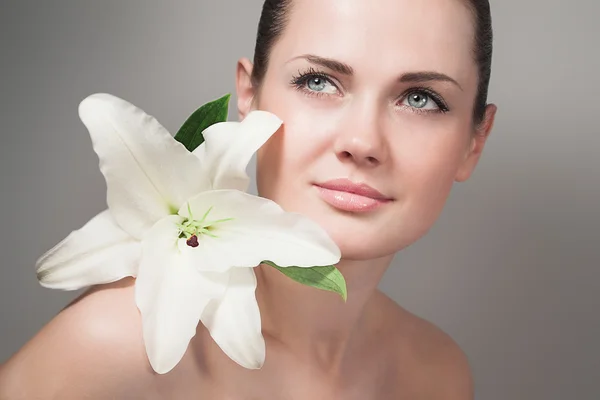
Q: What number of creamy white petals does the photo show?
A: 6